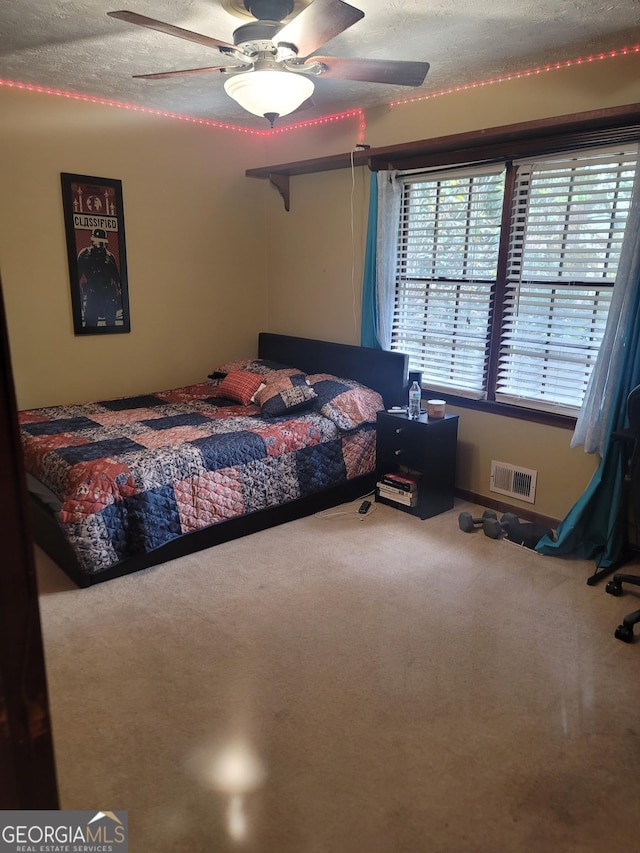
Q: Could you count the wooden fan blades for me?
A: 5